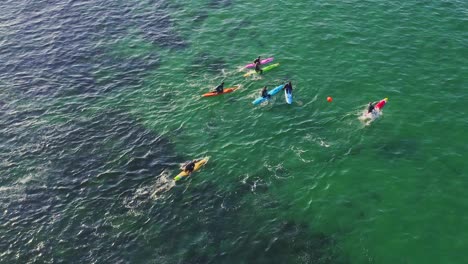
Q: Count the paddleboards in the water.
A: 7